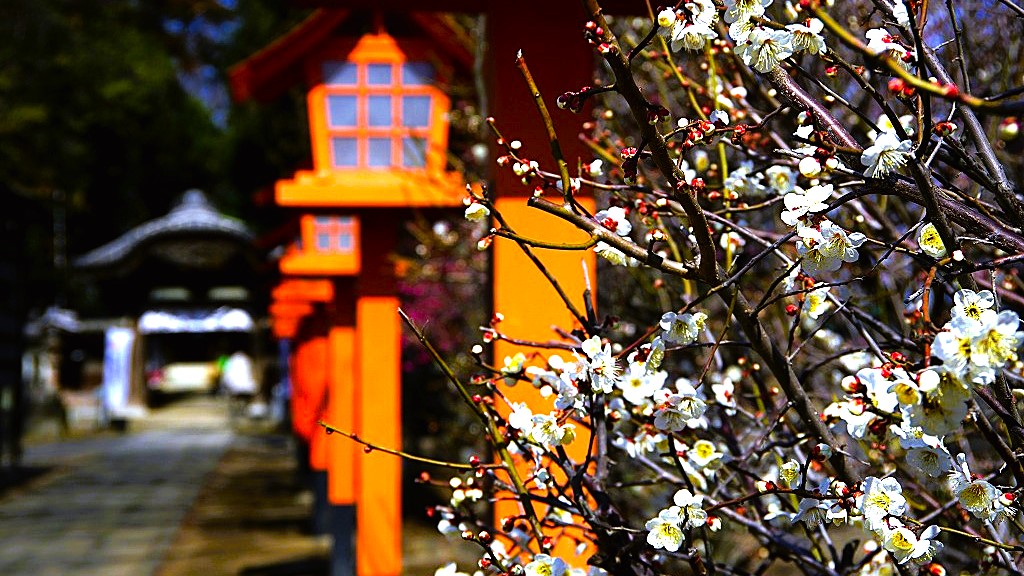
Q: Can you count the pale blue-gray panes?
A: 13